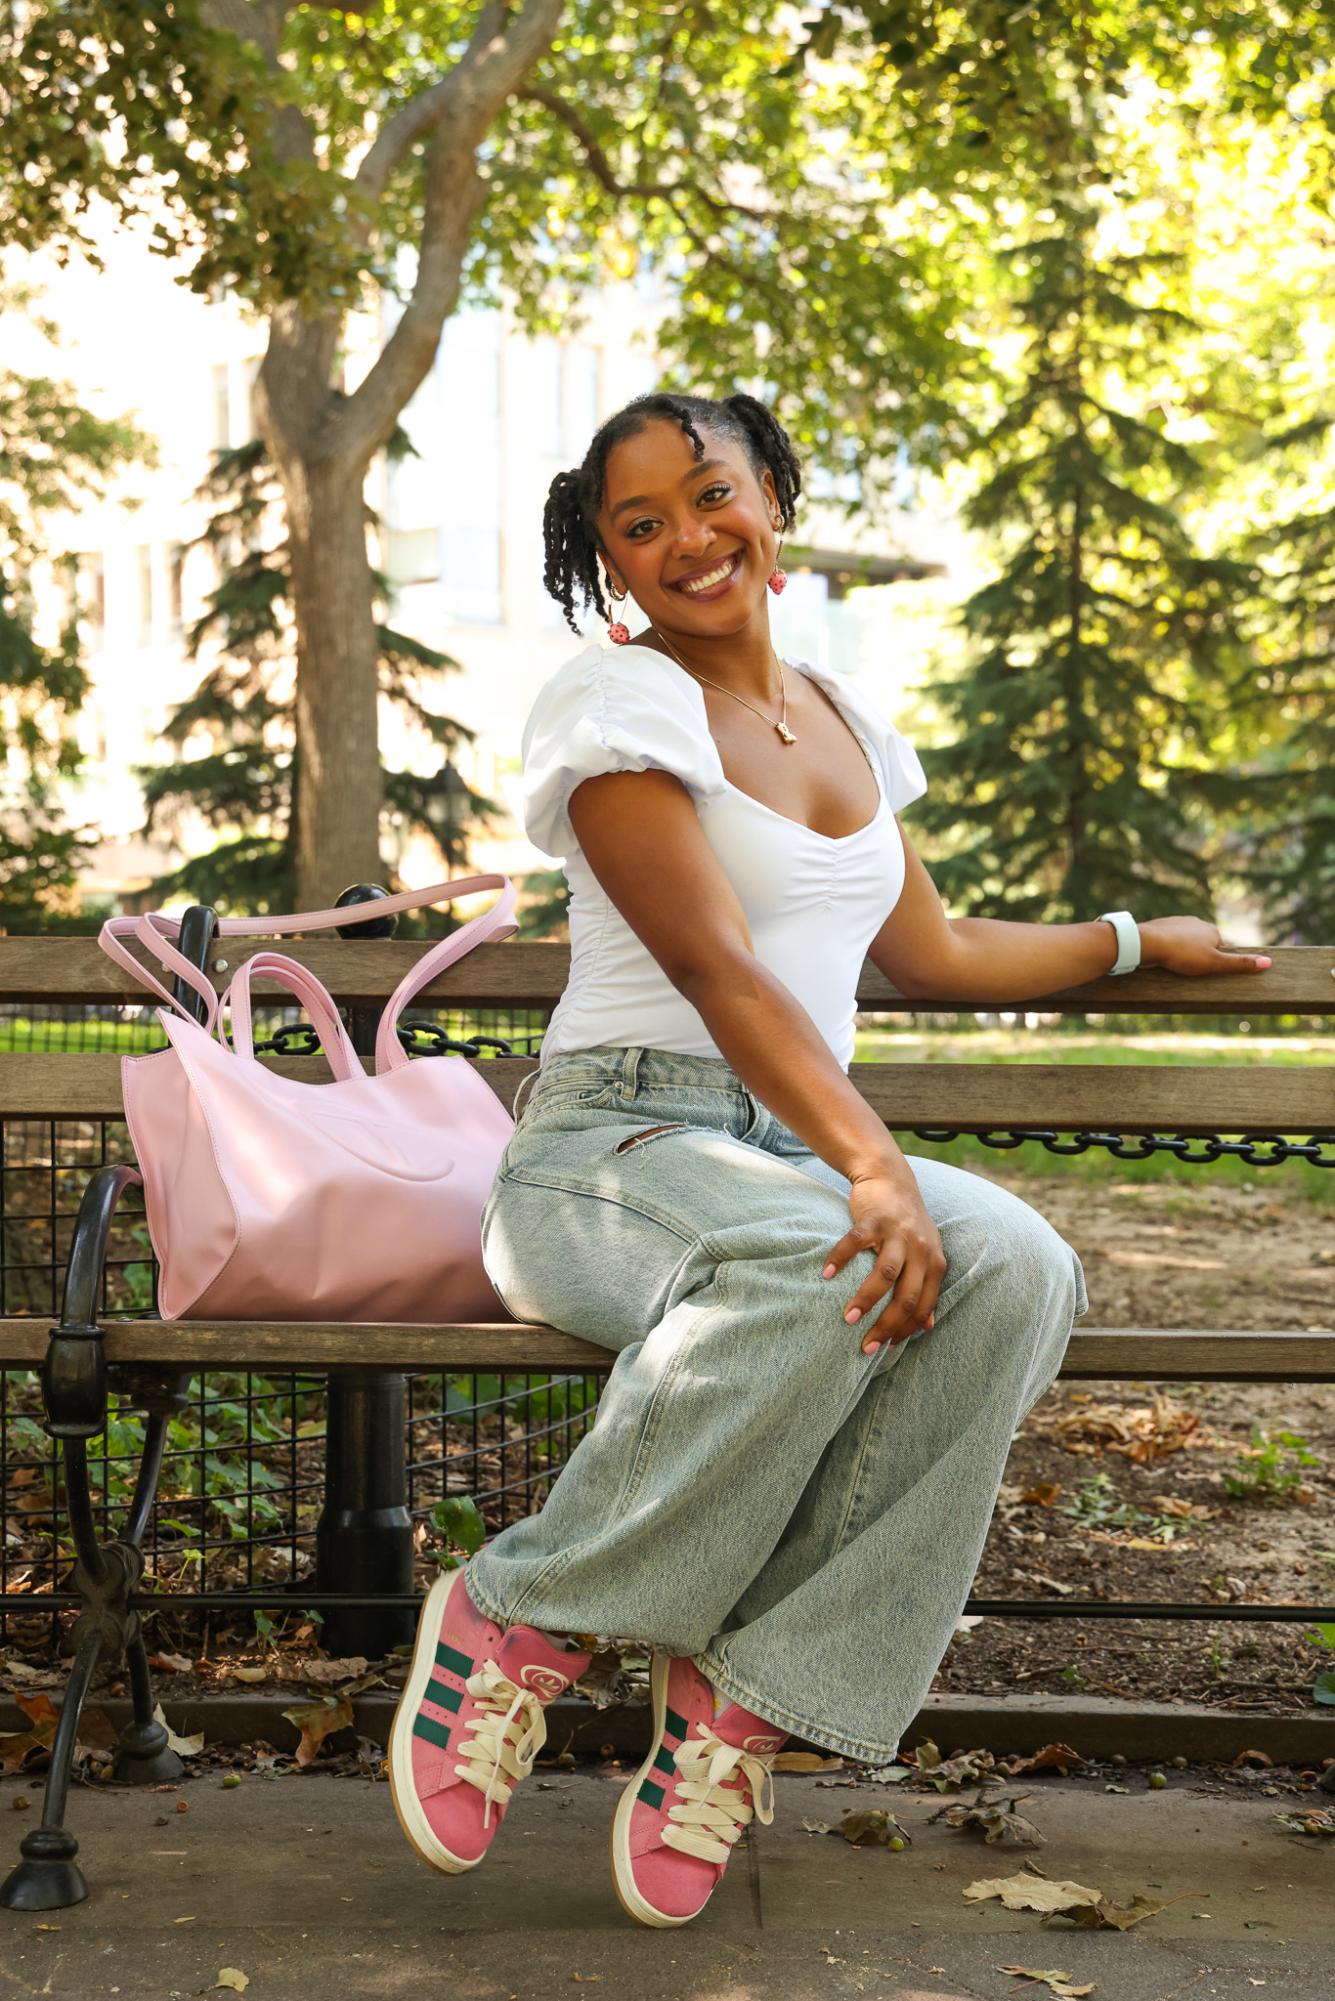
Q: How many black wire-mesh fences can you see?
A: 1